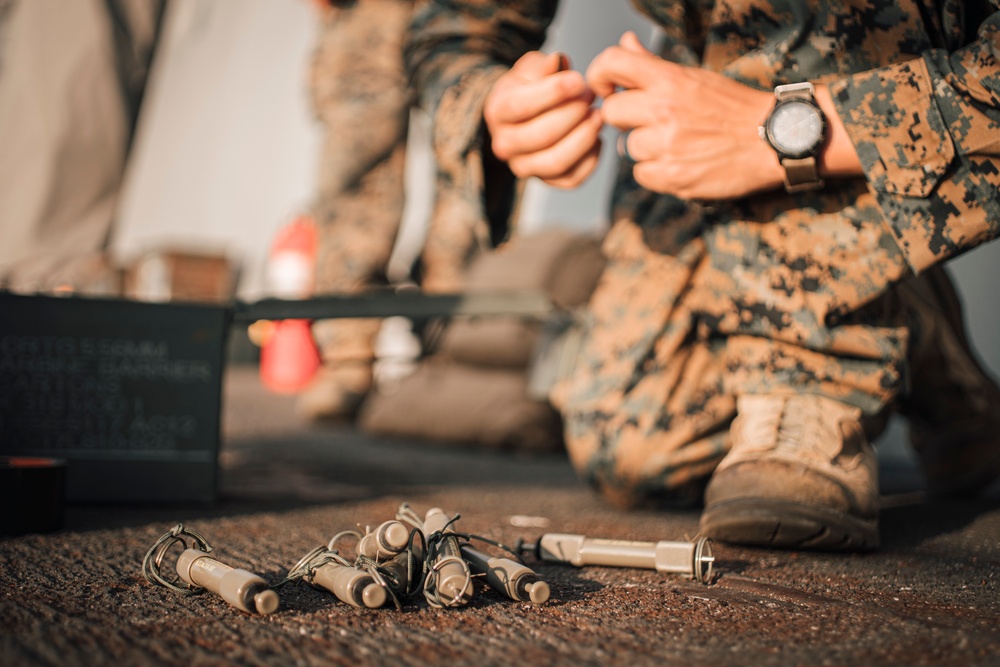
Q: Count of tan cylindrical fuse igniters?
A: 7